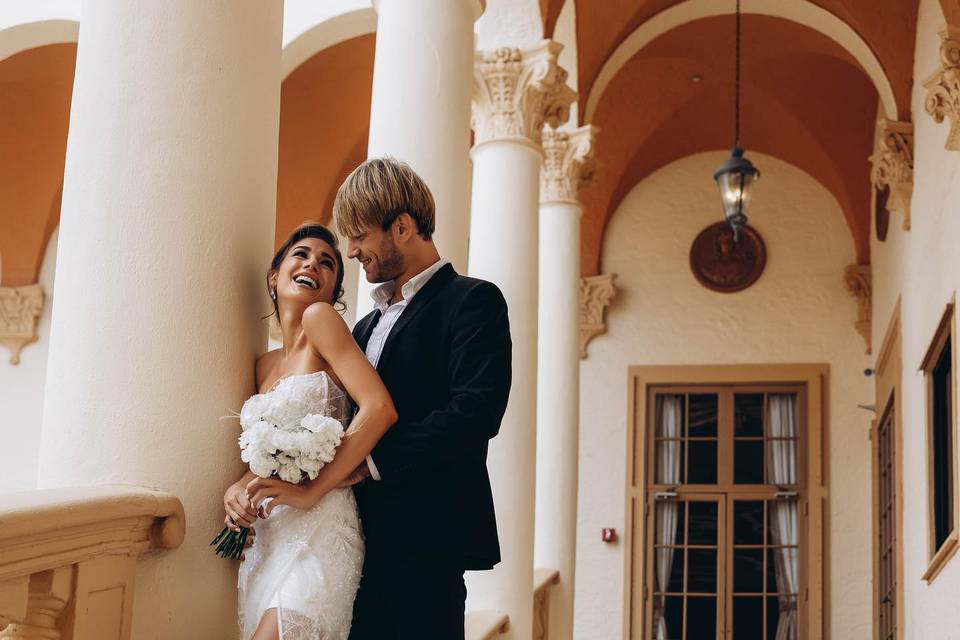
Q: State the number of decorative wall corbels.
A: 5